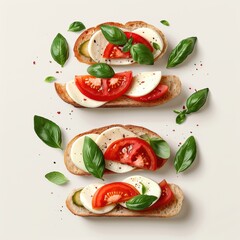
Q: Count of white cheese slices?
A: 8